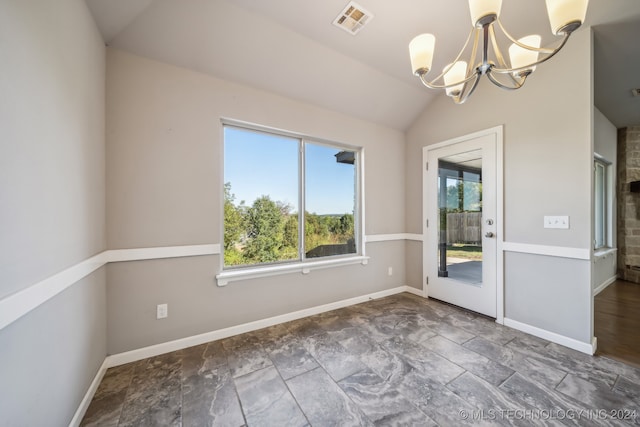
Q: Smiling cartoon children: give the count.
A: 0